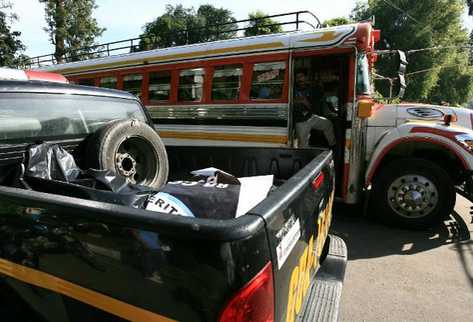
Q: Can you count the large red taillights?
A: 1